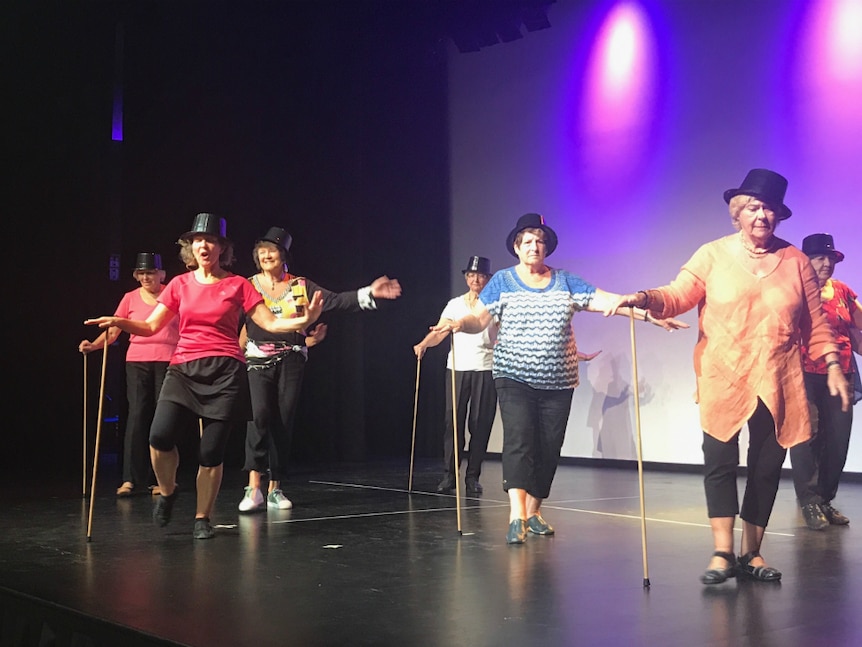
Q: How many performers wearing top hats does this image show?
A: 7